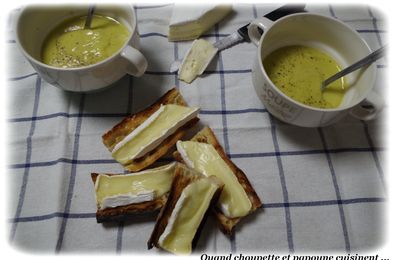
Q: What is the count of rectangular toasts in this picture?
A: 4